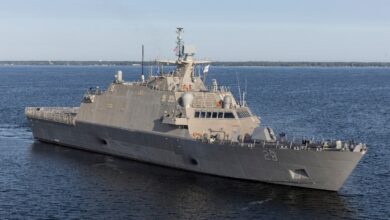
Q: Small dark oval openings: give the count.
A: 2